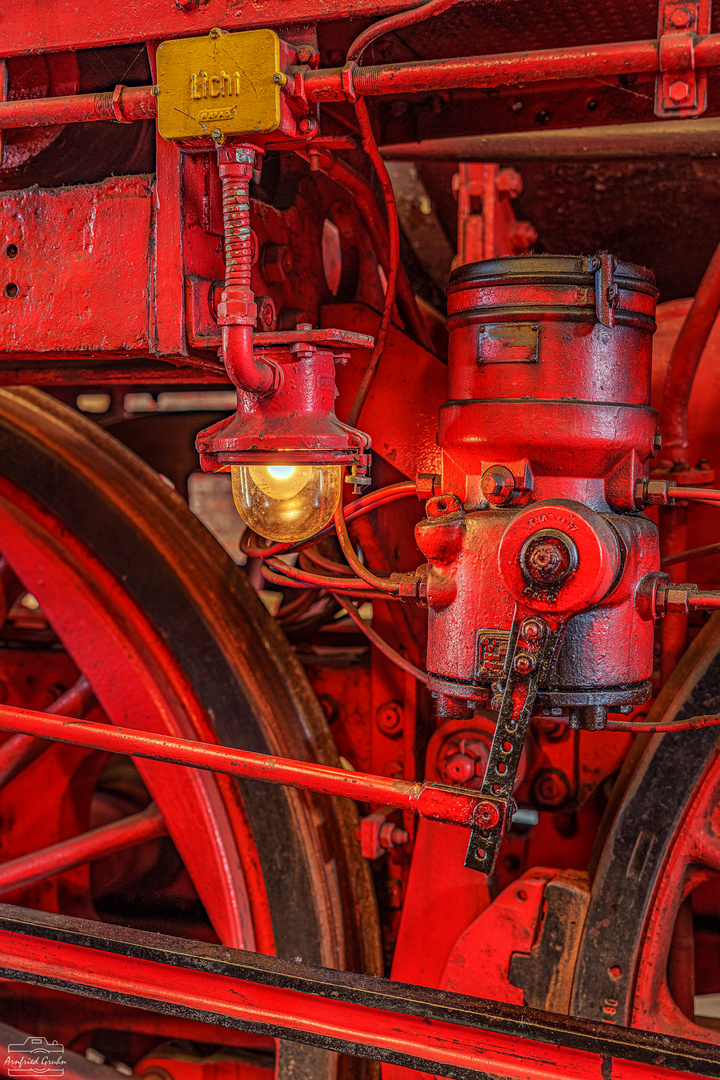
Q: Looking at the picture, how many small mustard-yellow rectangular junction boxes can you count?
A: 1